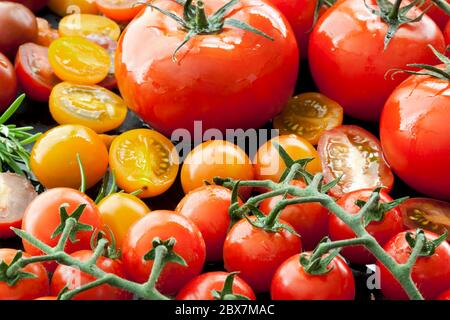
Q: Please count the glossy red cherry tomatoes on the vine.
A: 11